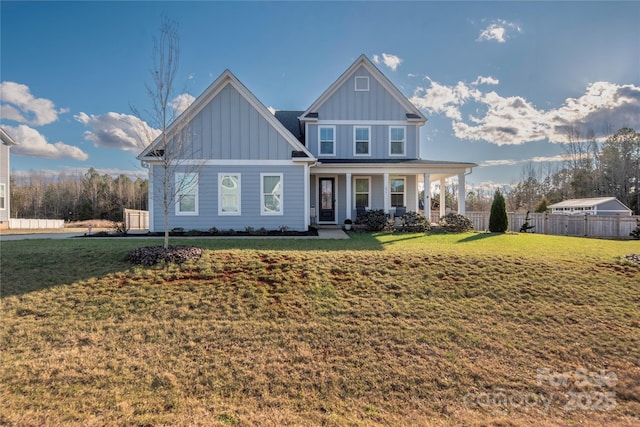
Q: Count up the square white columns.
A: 5